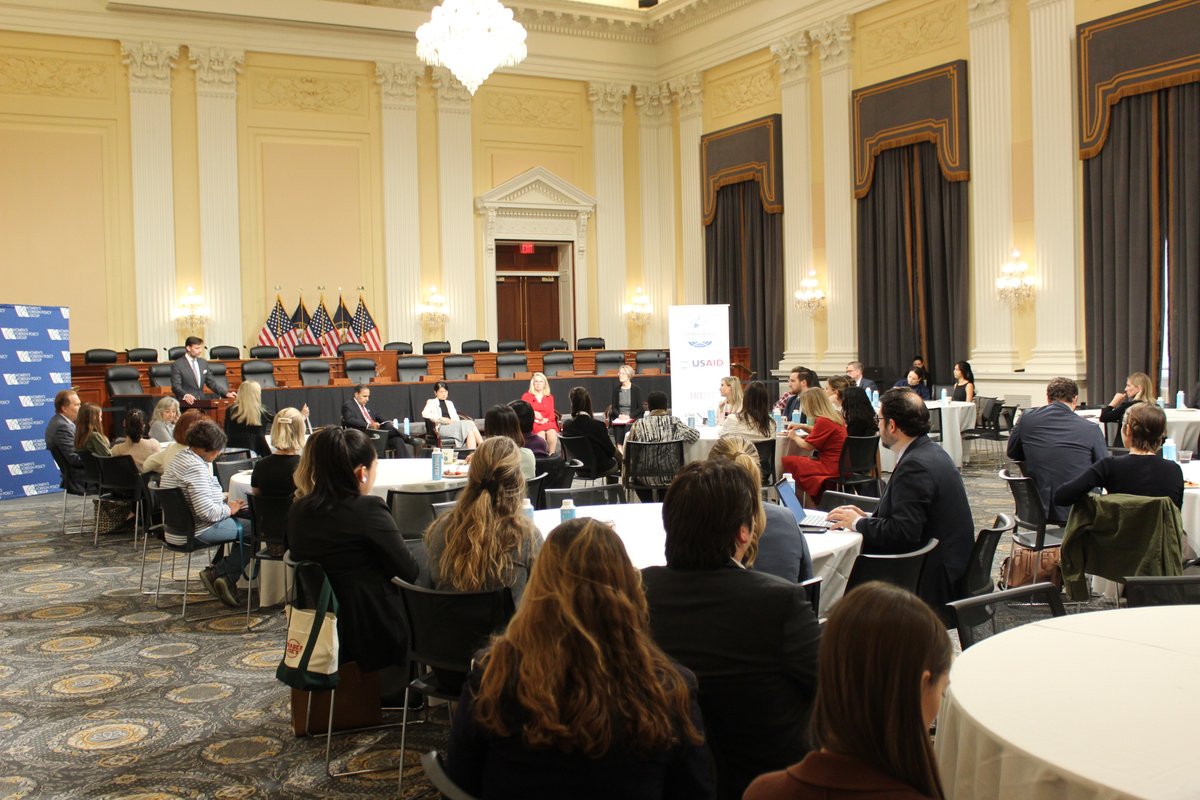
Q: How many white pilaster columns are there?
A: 11